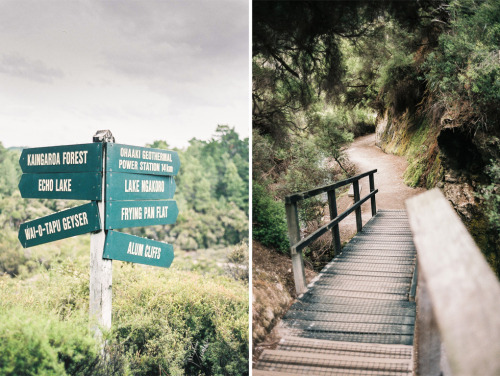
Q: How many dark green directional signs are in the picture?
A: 7